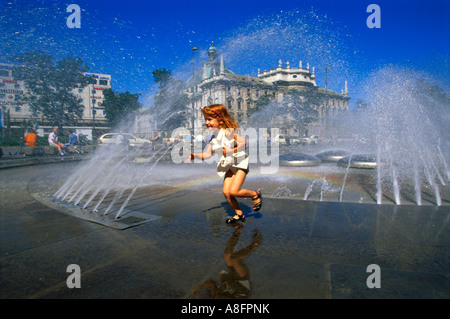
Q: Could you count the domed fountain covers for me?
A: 3